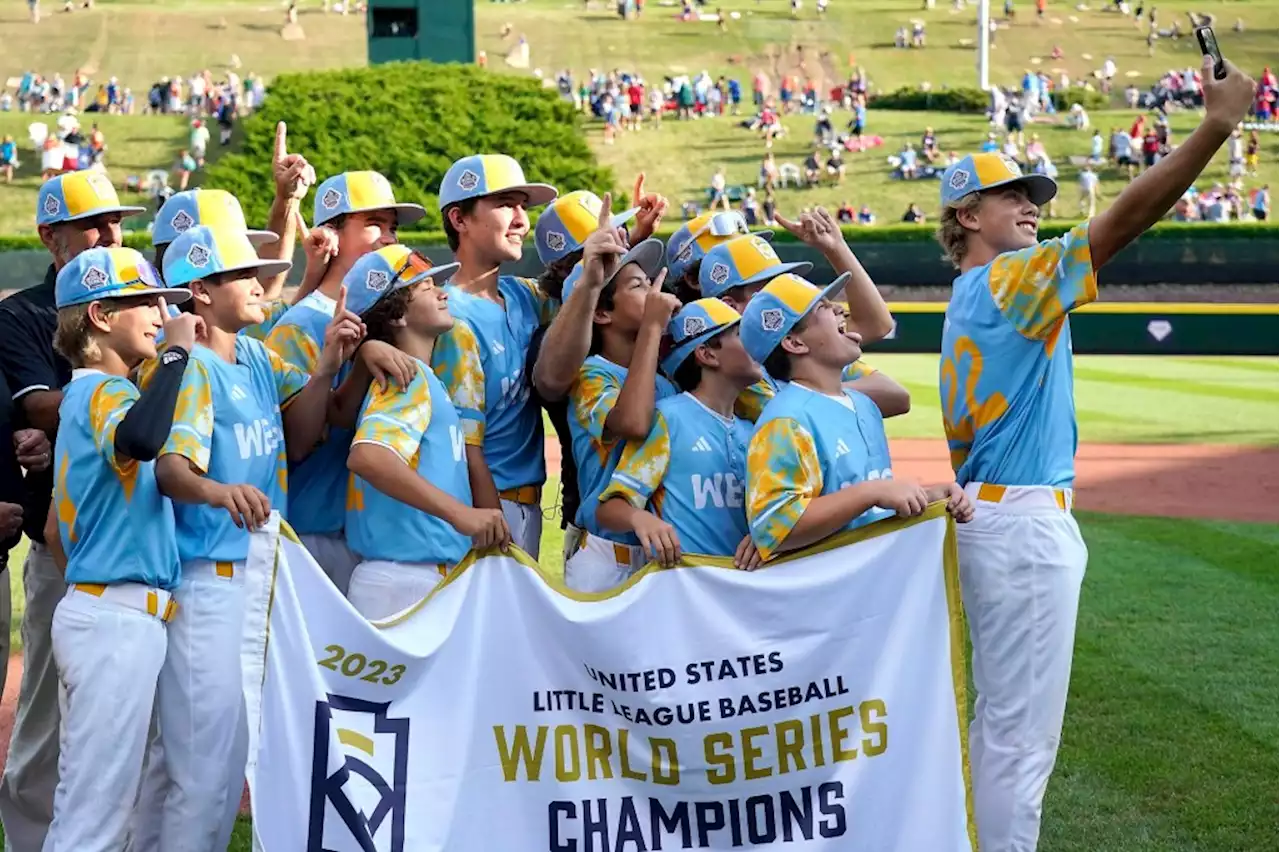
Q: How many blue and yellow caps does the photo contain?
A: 14